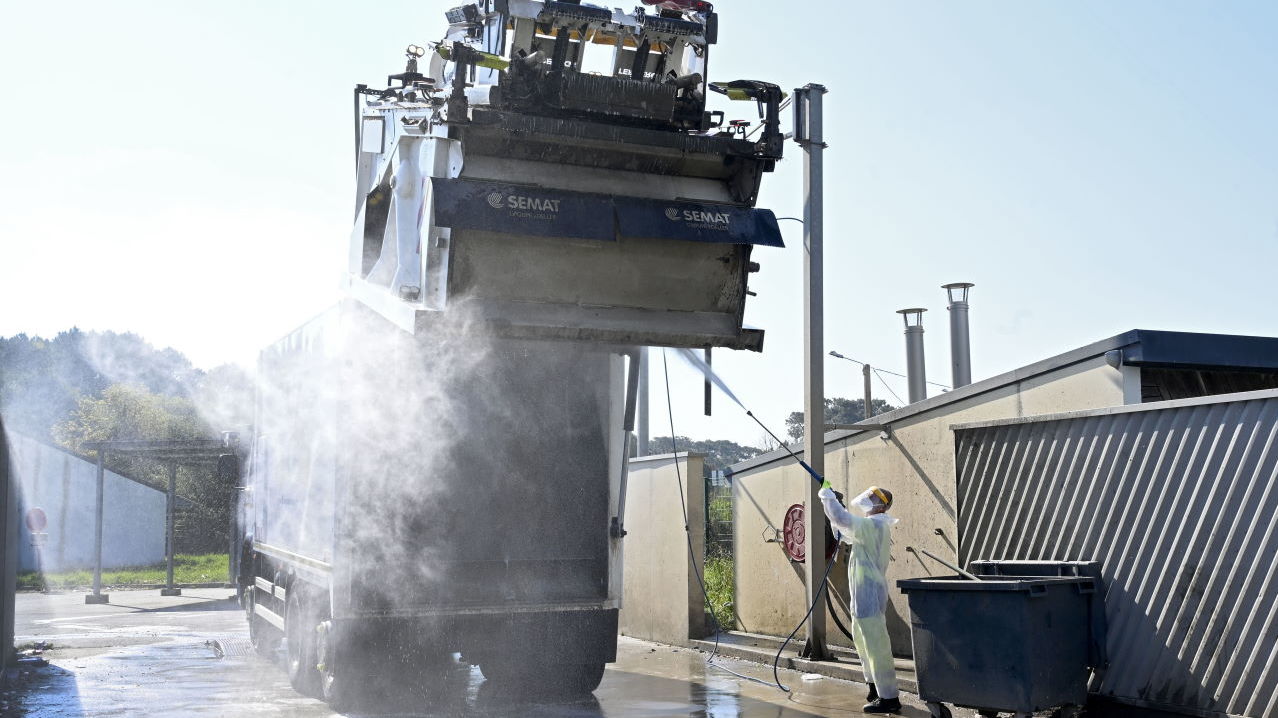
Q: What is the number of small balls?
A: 0